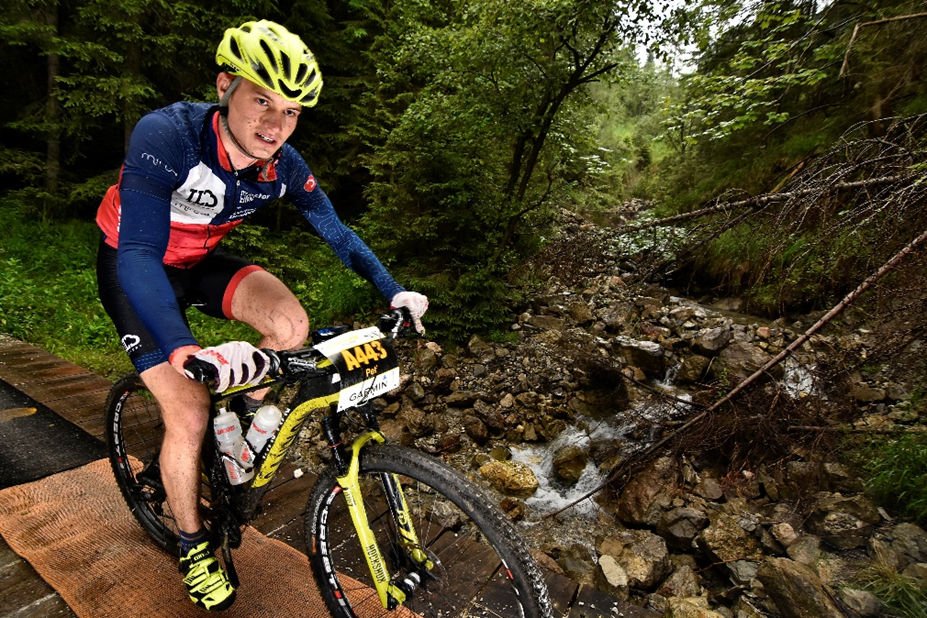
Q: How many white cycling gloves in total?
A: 2